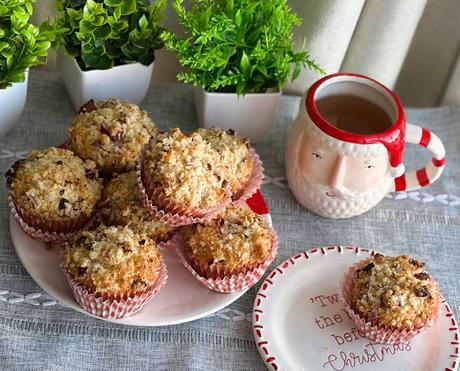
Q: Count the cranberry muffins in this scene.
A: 8